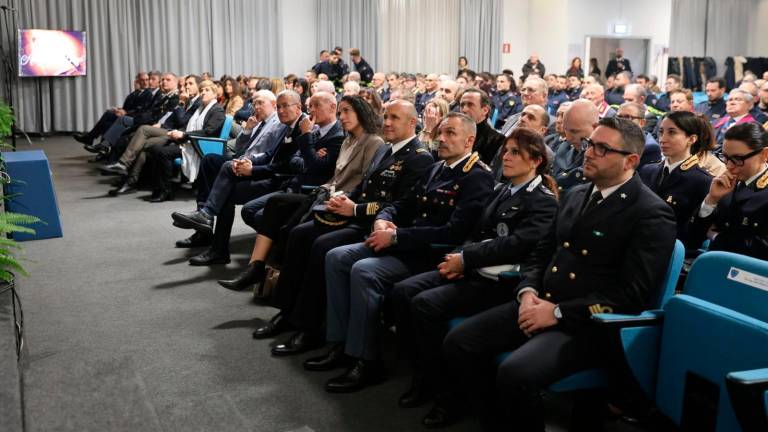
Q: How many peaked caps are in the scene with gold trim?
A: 1